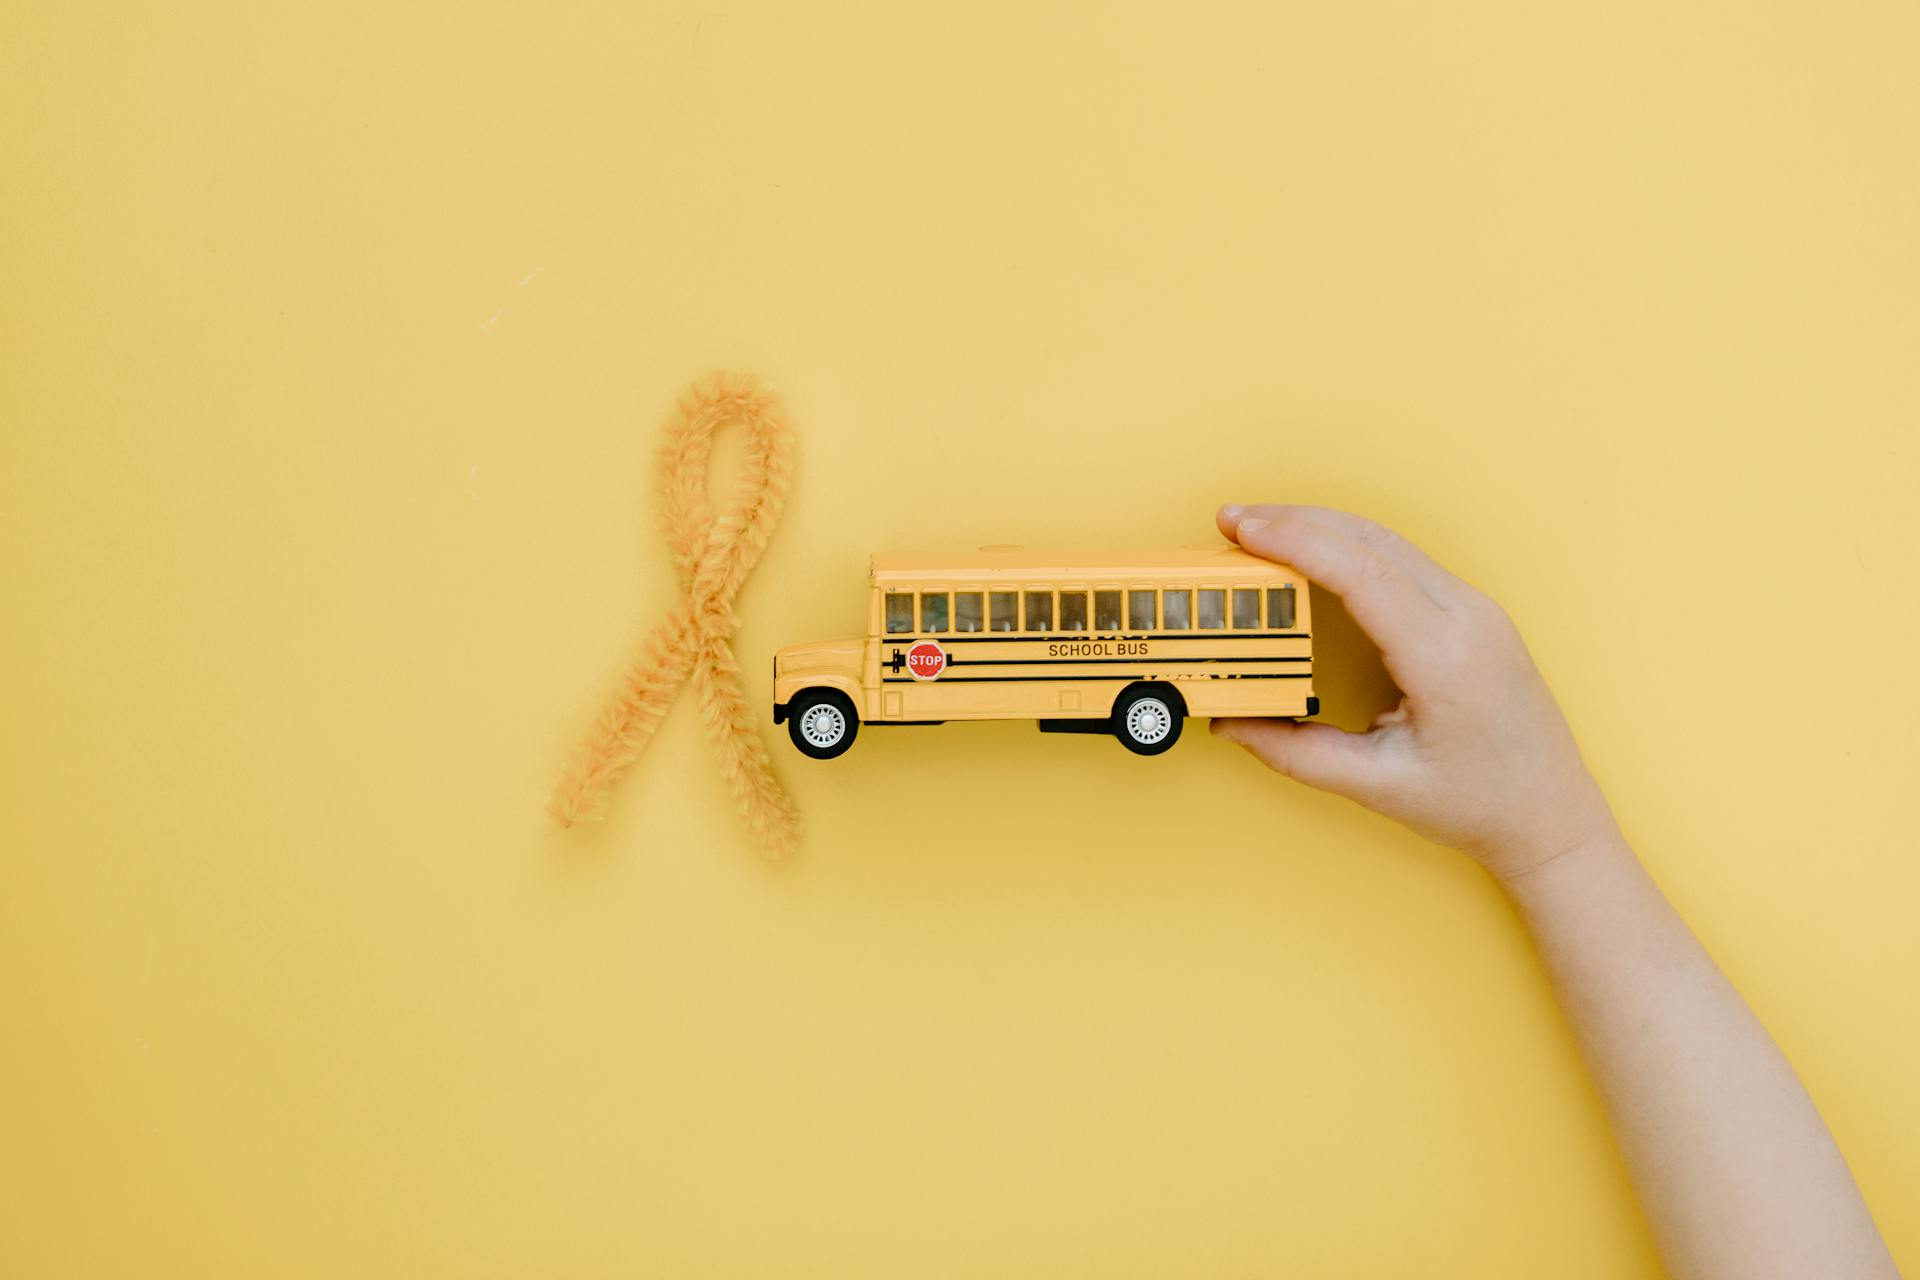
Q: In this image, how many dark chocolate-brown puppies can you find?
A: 0